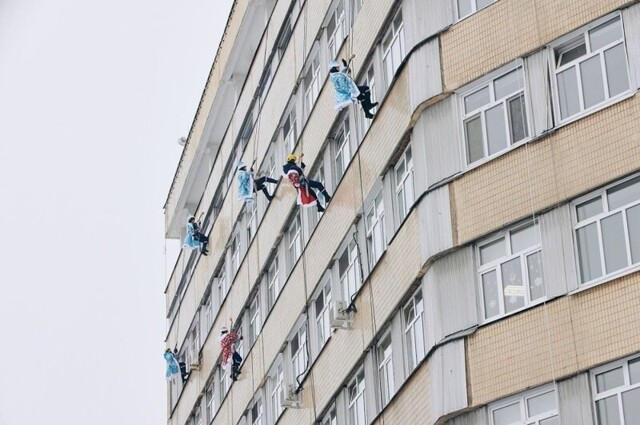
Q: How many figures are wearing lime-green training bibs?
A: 0